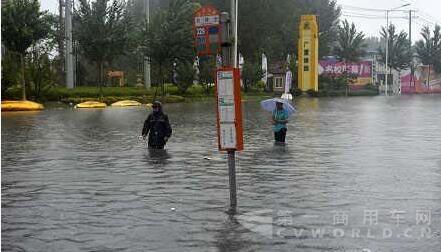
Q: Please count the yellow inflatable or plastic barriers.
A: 3